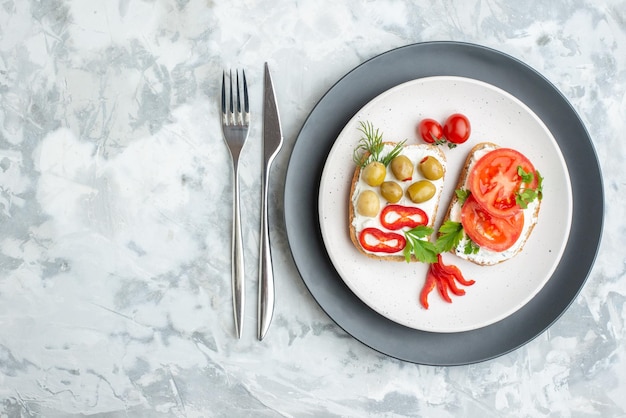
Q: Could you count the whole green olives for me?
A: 6